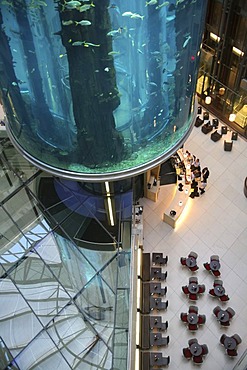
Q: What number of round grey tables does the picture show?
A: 8